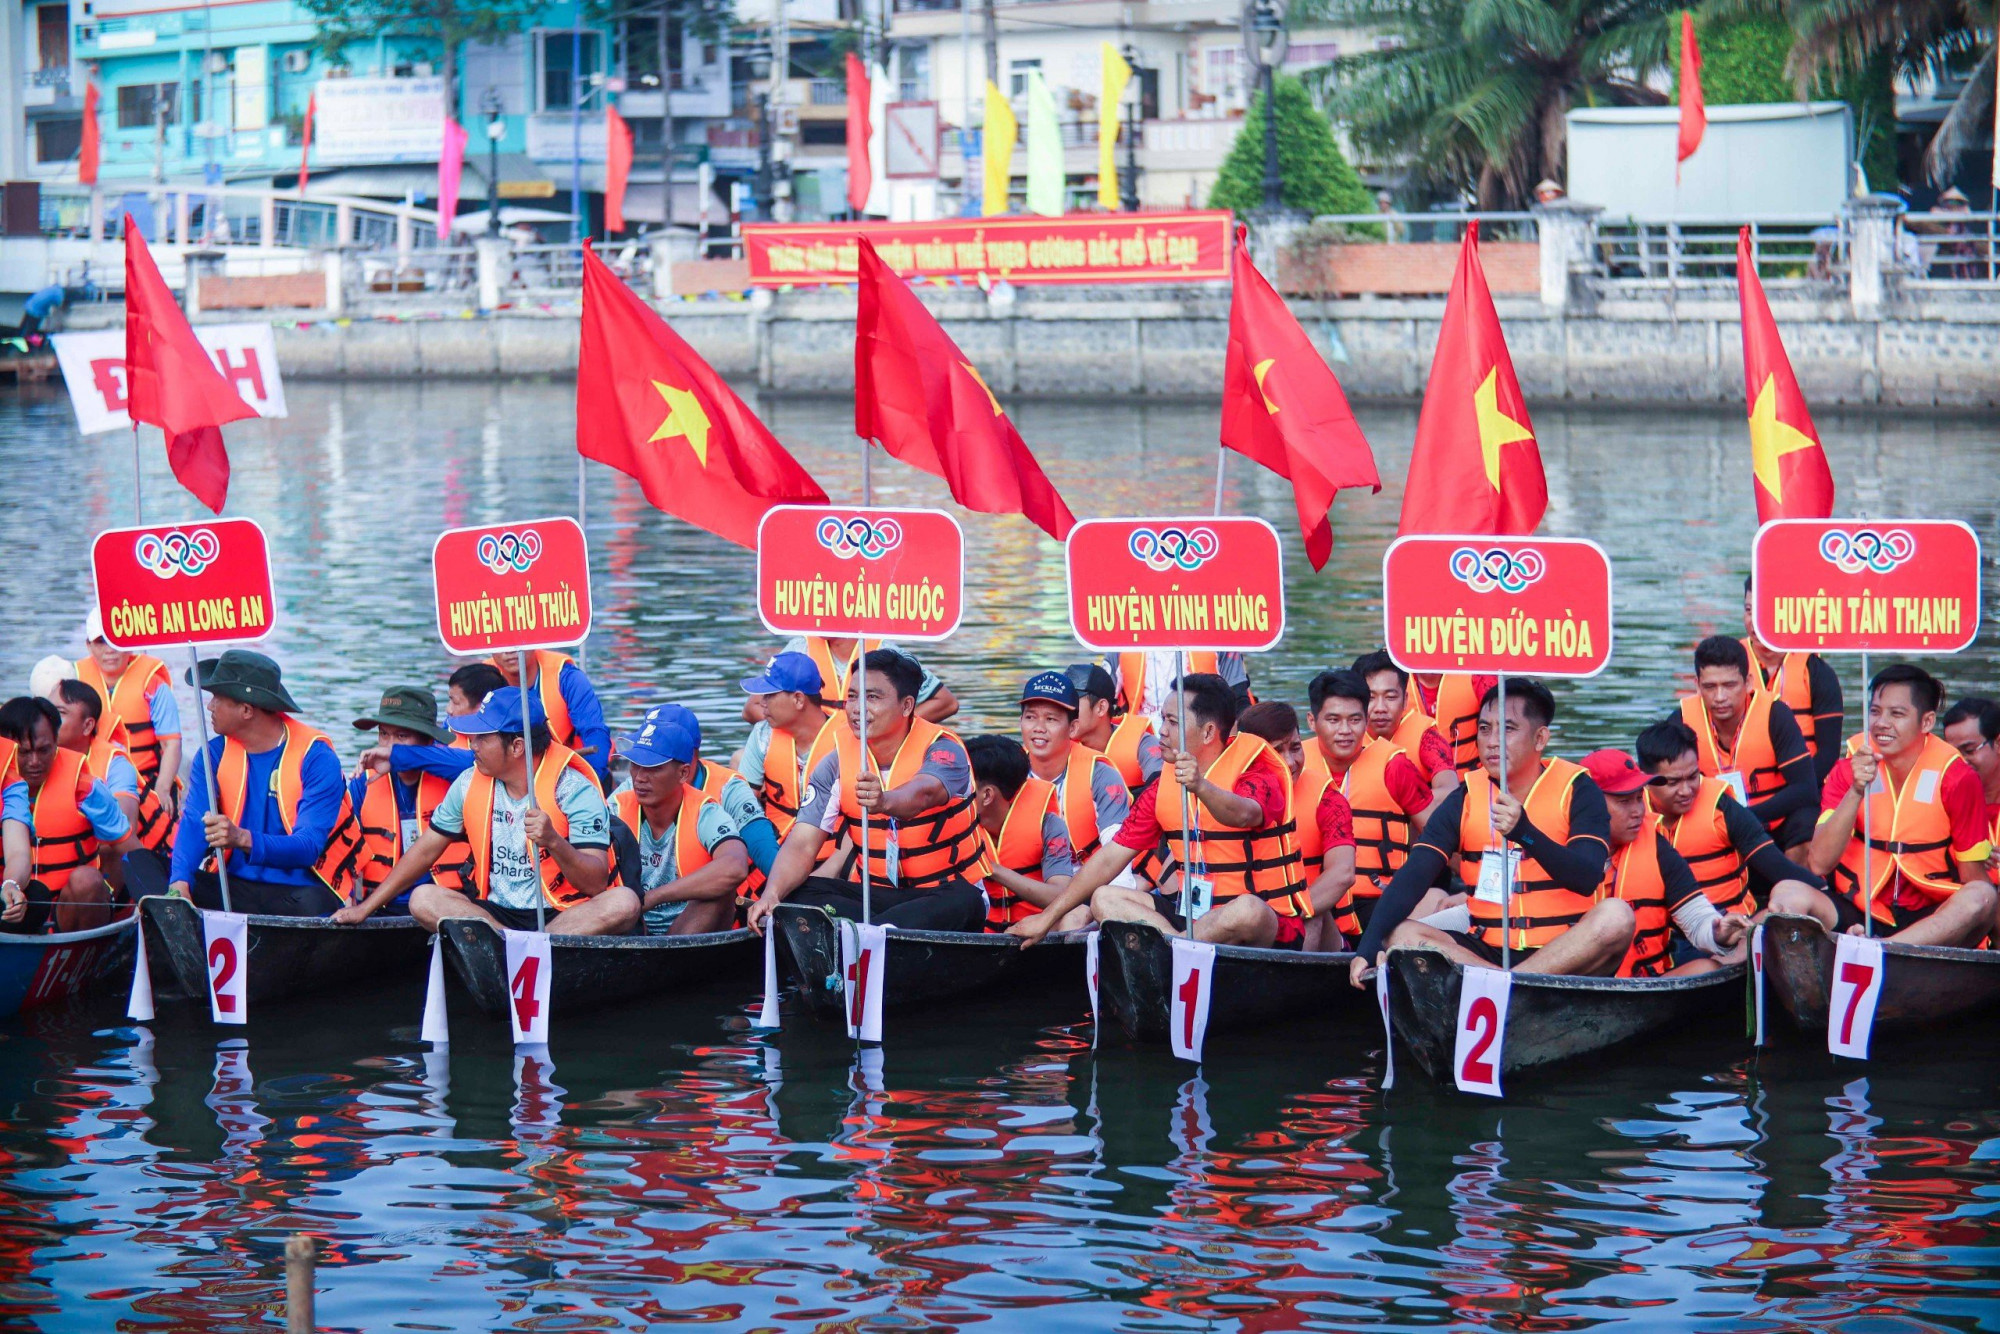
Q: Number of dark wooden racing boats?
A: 6